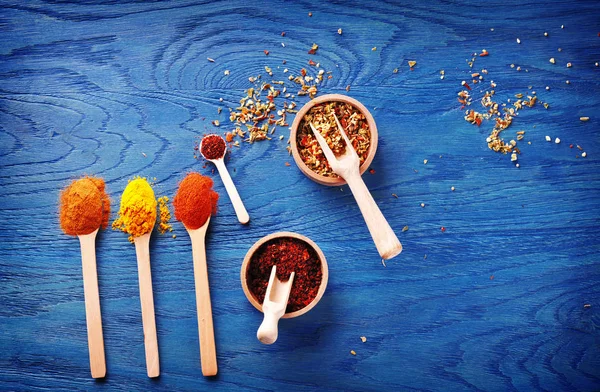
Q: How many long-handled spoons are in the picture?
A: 3